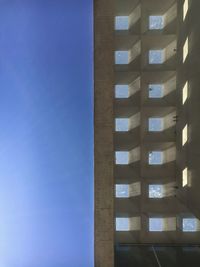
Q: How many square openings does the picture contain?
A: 15